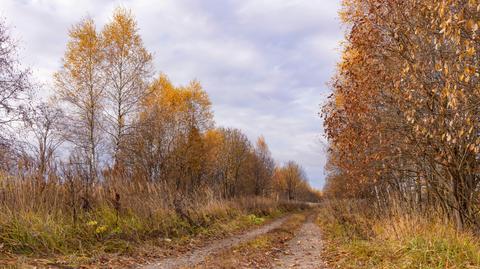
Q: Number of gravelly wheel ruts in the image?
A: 2